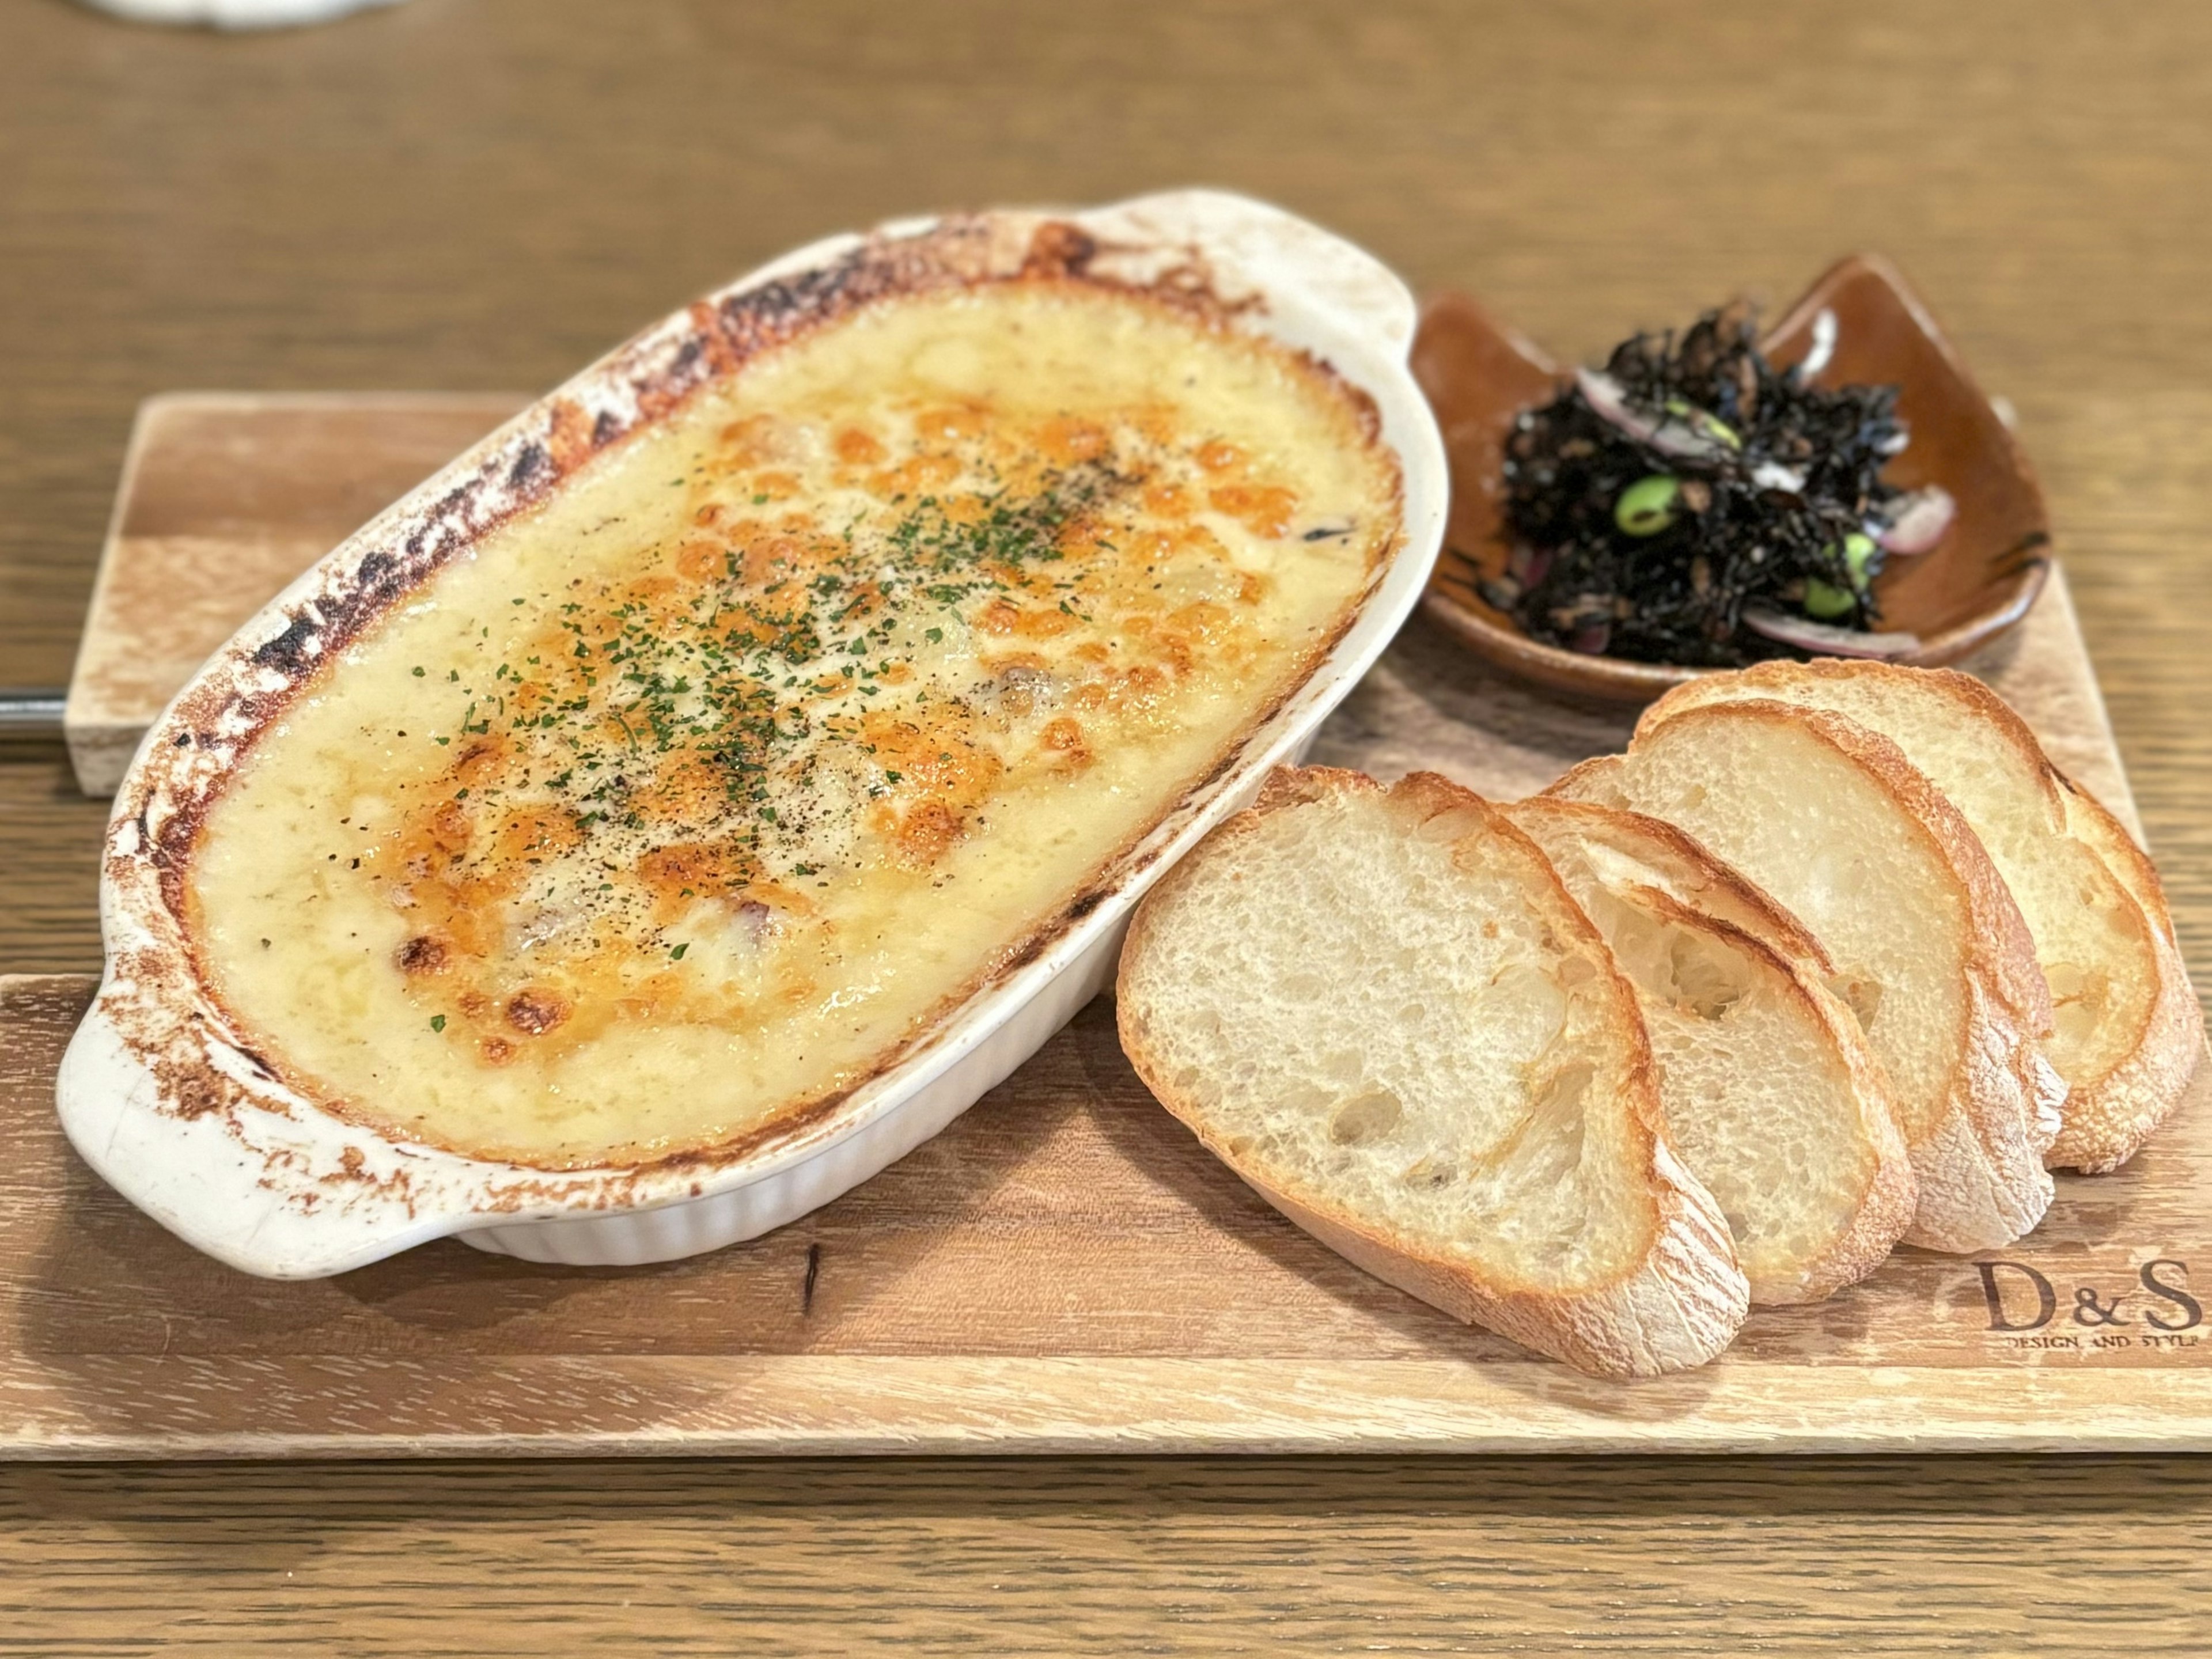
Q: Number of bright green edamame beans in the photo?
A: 4